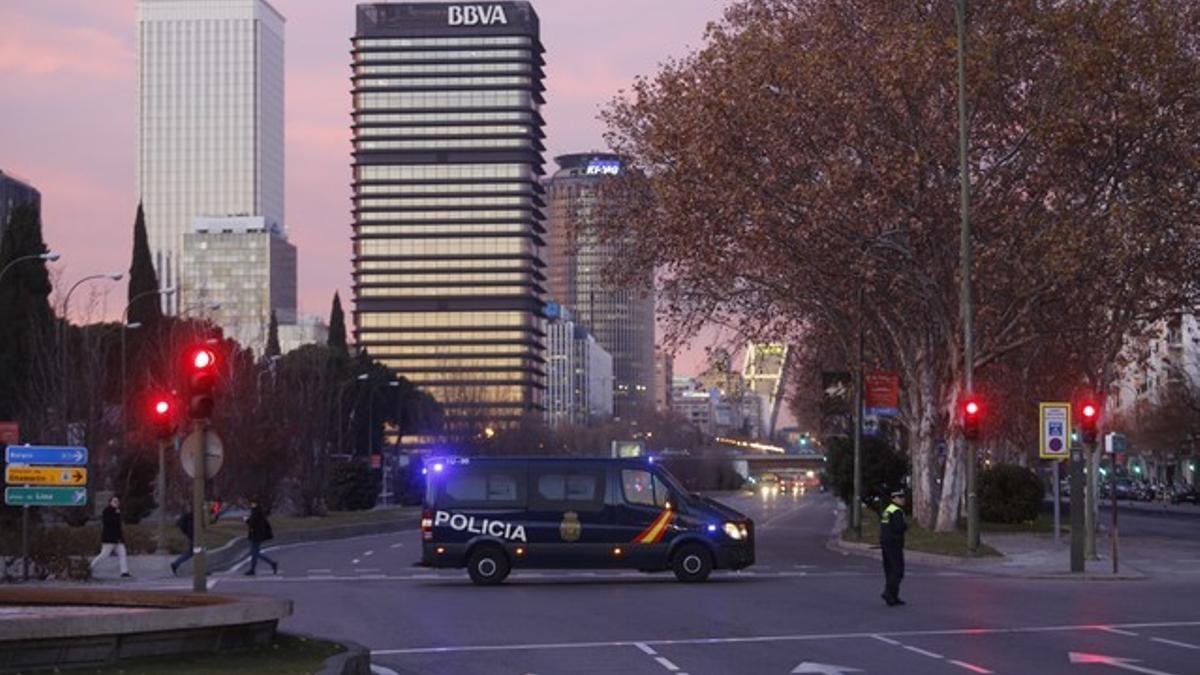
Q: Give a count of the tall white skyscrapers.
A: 1